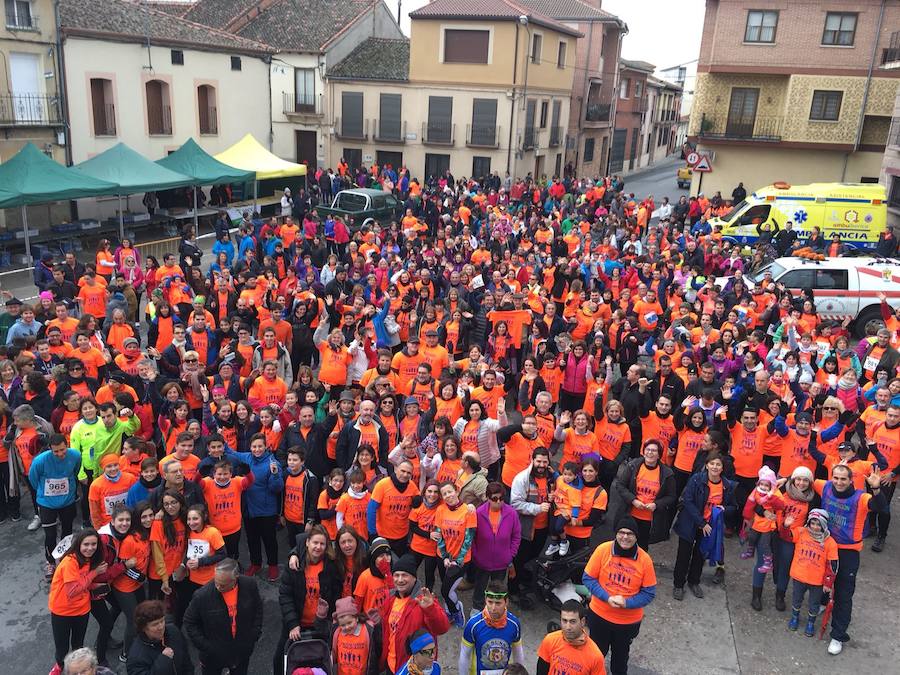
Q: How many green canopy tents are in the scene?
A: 3